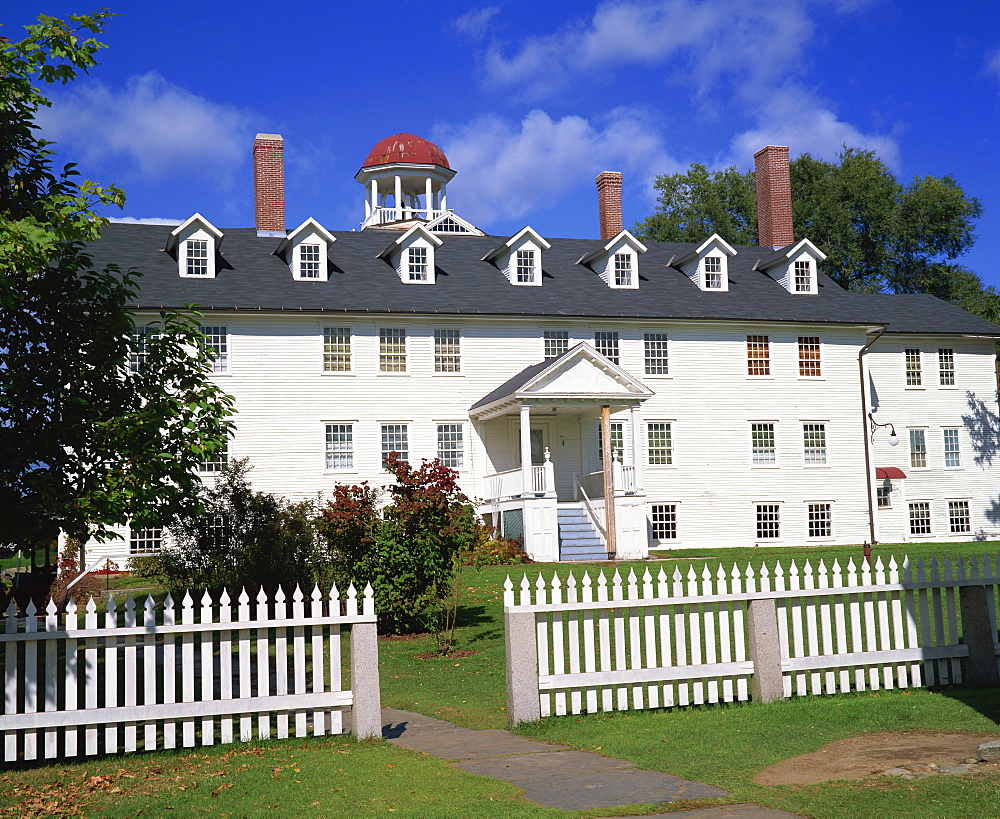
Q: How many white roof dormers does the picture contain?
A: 7